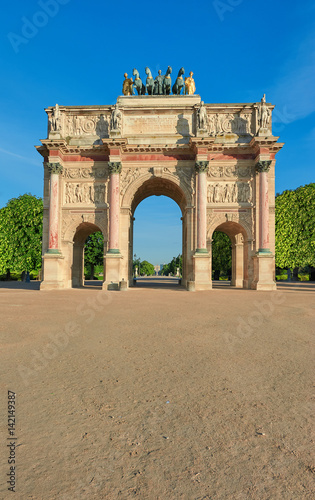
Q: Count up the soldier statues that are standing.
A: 4